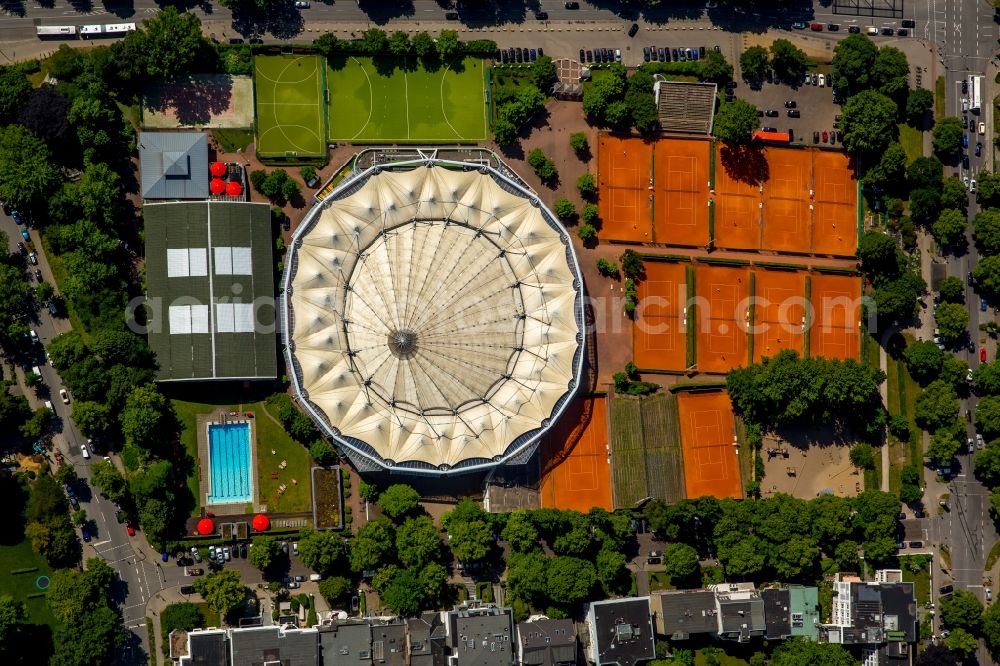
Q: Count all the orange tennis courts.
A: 11